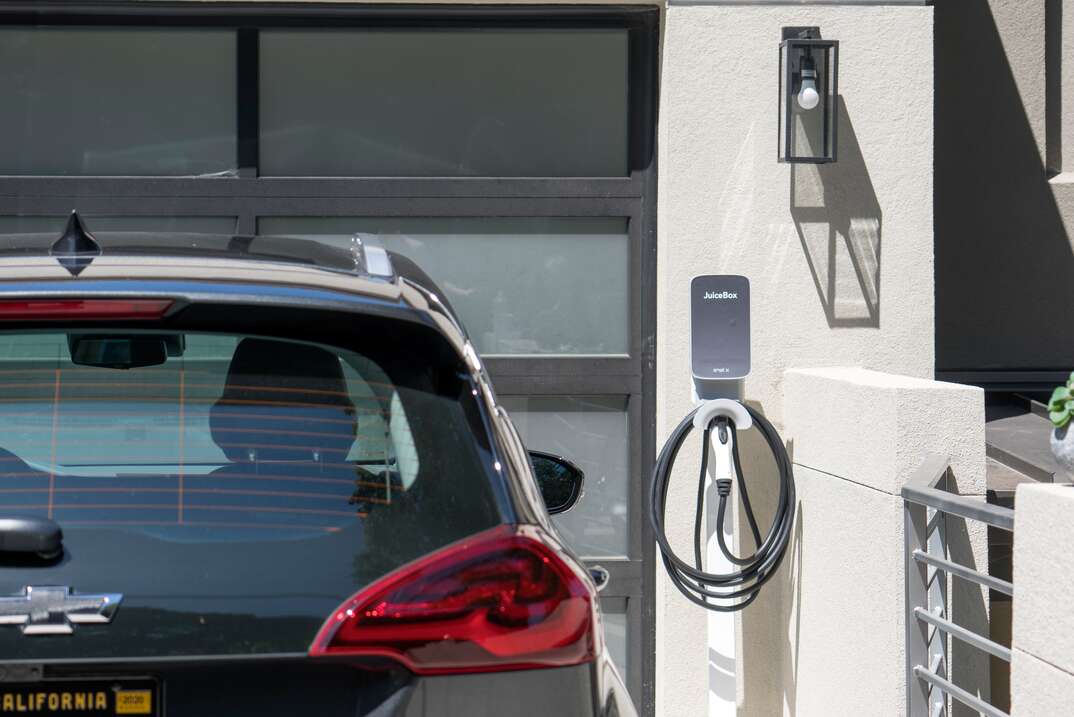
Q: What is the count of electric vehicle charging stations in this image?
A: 1